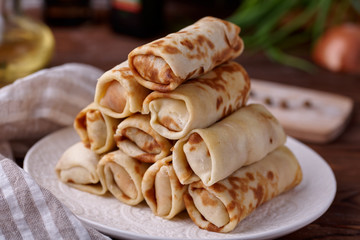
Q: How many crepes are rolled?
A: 10